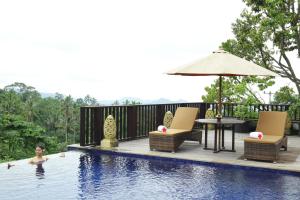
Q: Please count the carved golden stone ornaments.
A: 3